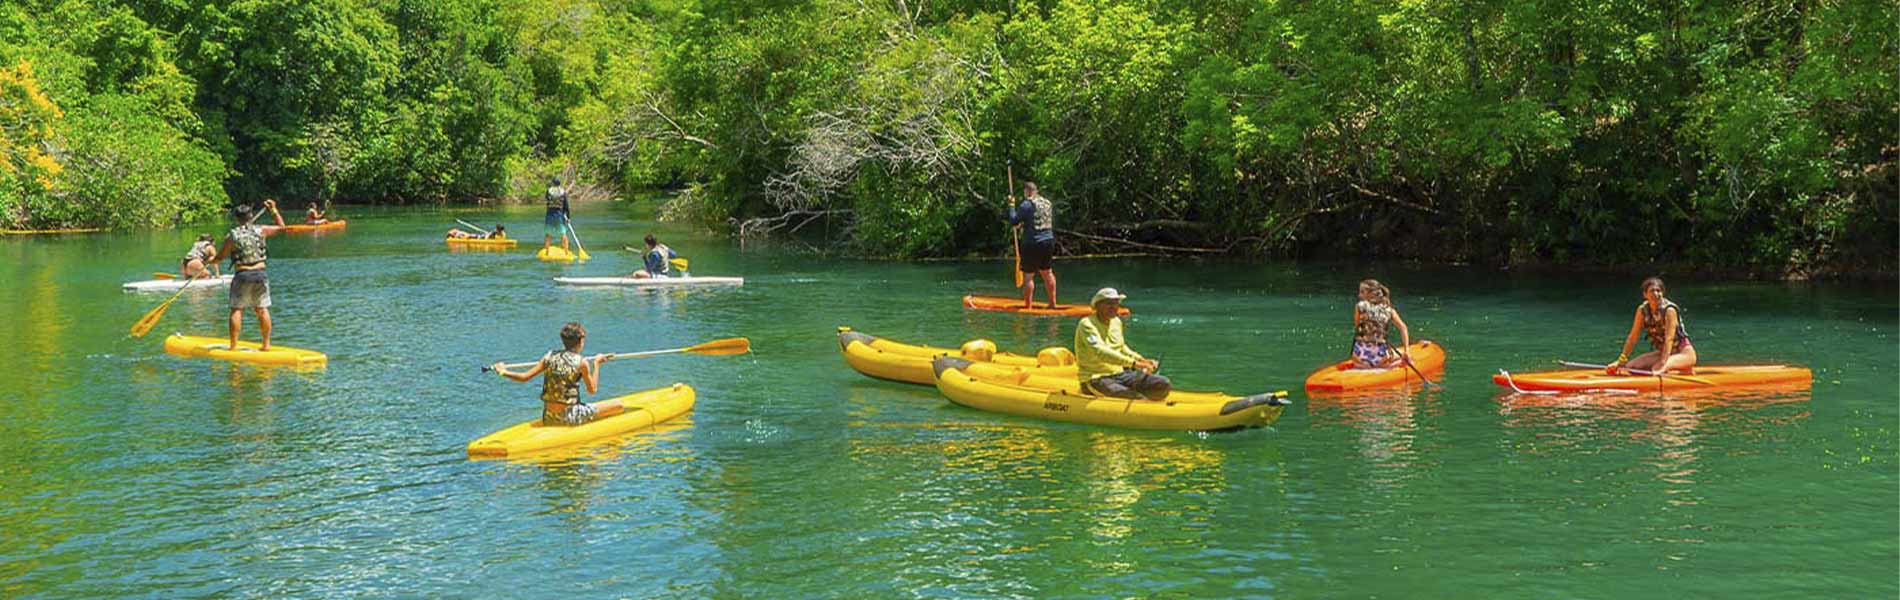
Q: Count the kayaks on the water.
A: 2